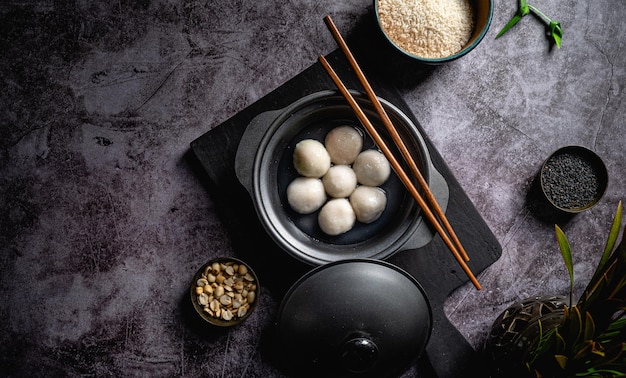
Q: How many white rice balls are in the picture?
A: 7